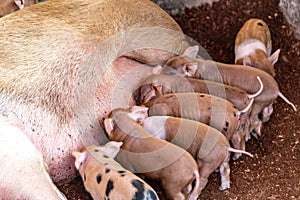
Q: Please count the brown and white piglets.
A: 2